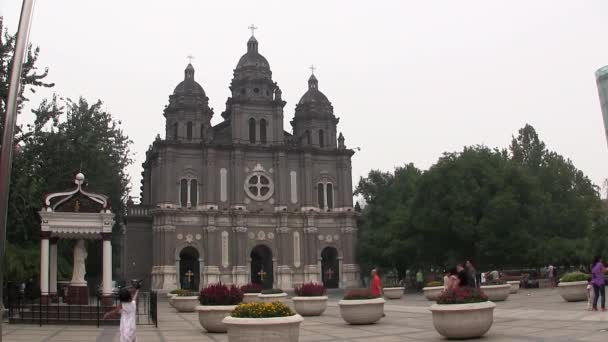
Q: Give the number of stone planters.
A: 14